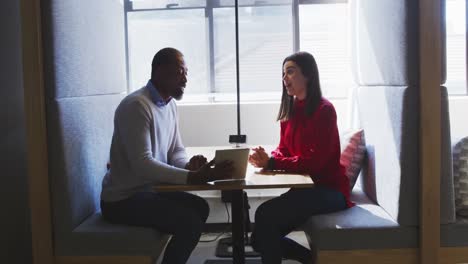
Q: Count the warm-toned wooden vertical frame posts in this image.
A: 2